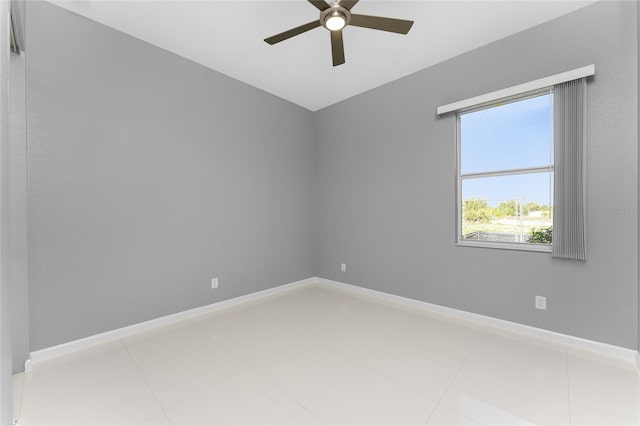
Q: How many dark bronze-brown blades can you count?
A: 5